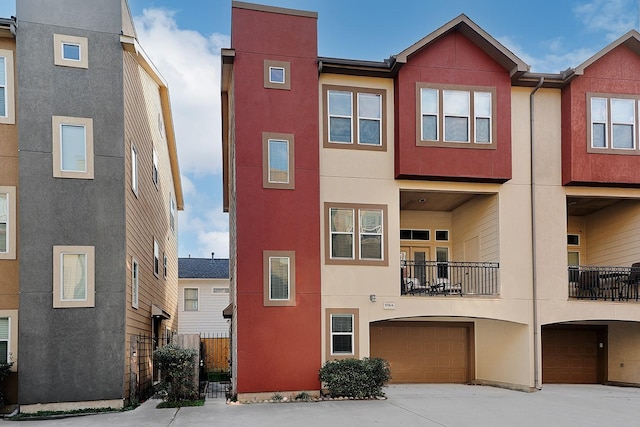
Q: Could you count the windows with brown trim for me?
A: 8